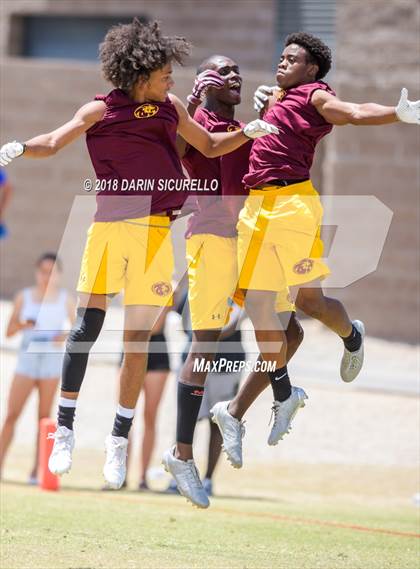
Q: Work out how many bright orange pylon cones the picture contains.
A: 1